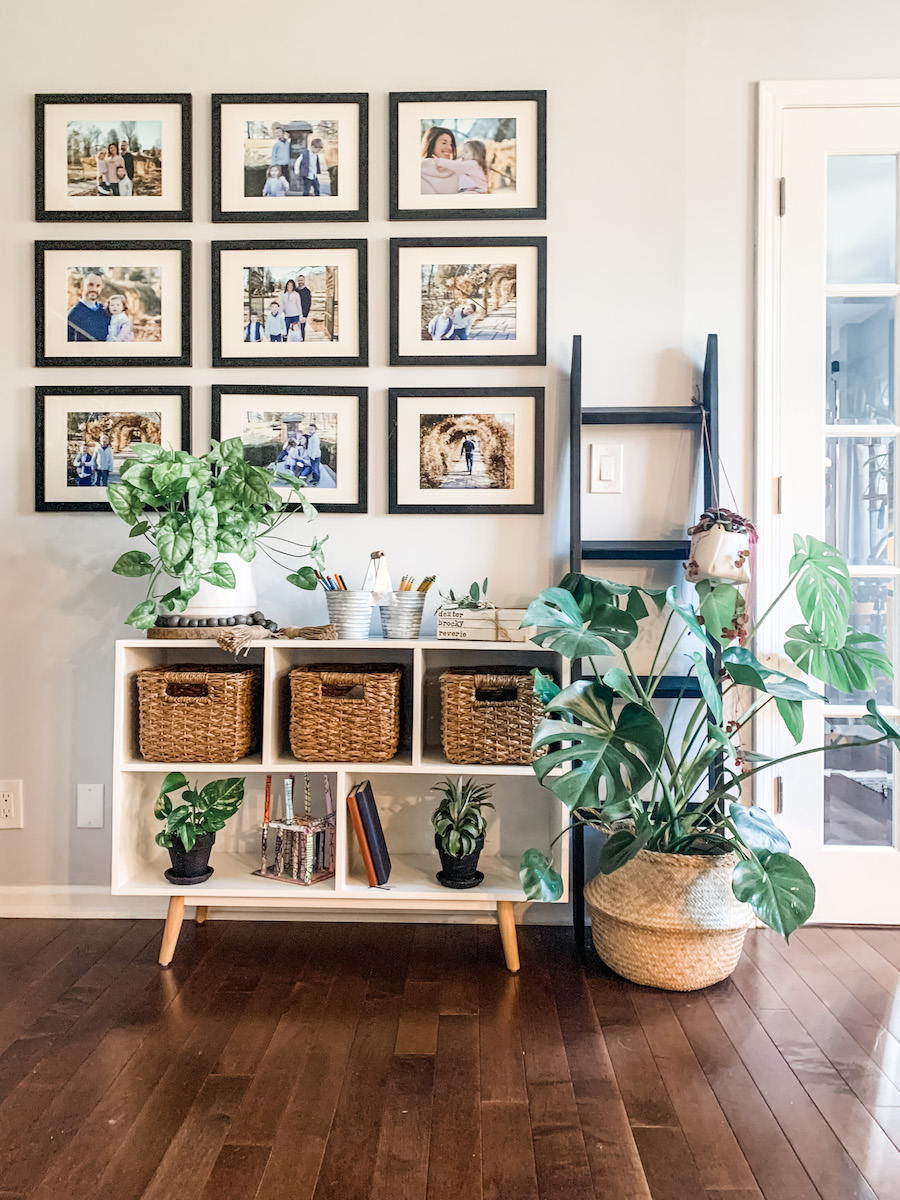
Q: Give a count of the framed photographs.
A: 9